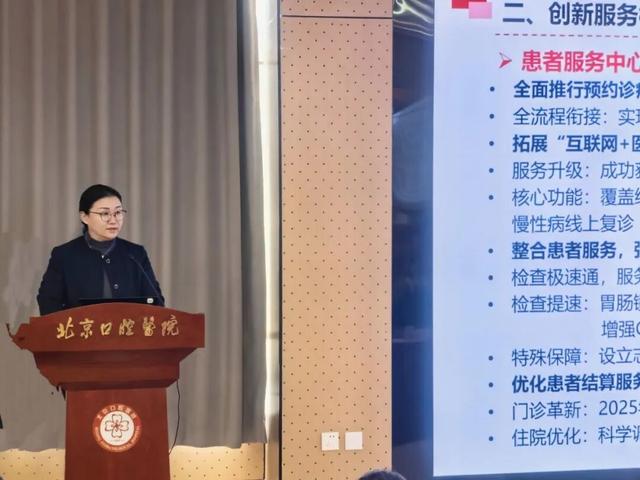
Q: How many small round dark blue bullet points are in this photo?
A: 12